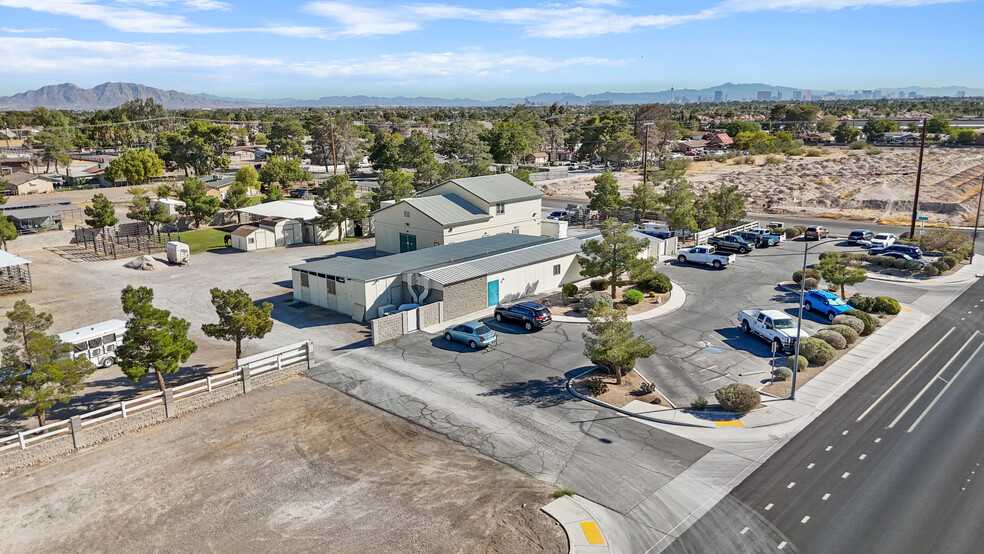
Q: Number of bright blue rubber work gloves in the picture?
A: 0